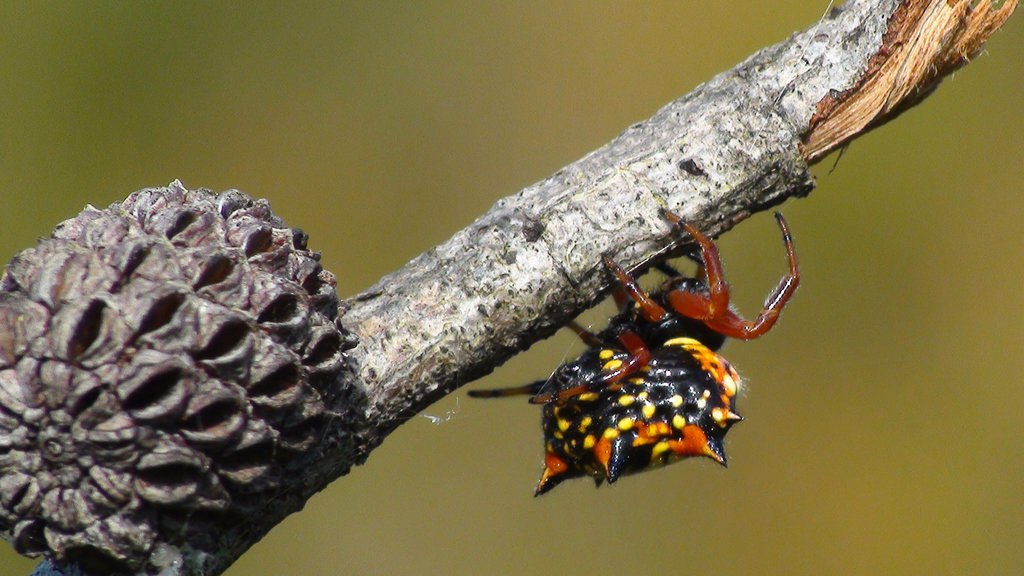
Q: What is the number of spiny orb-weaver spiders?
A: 1